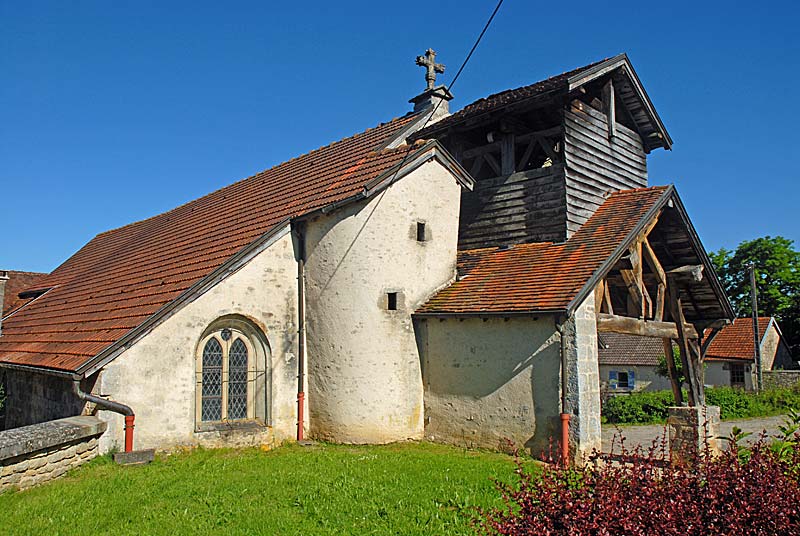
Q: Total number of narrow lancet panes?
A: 2